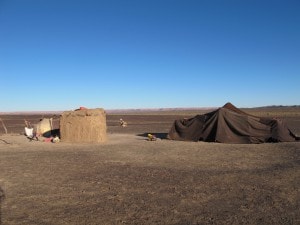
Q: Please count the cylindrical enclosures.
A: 1